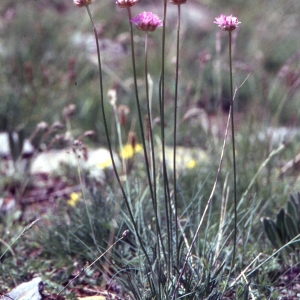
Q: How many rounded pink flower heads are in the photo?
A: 5